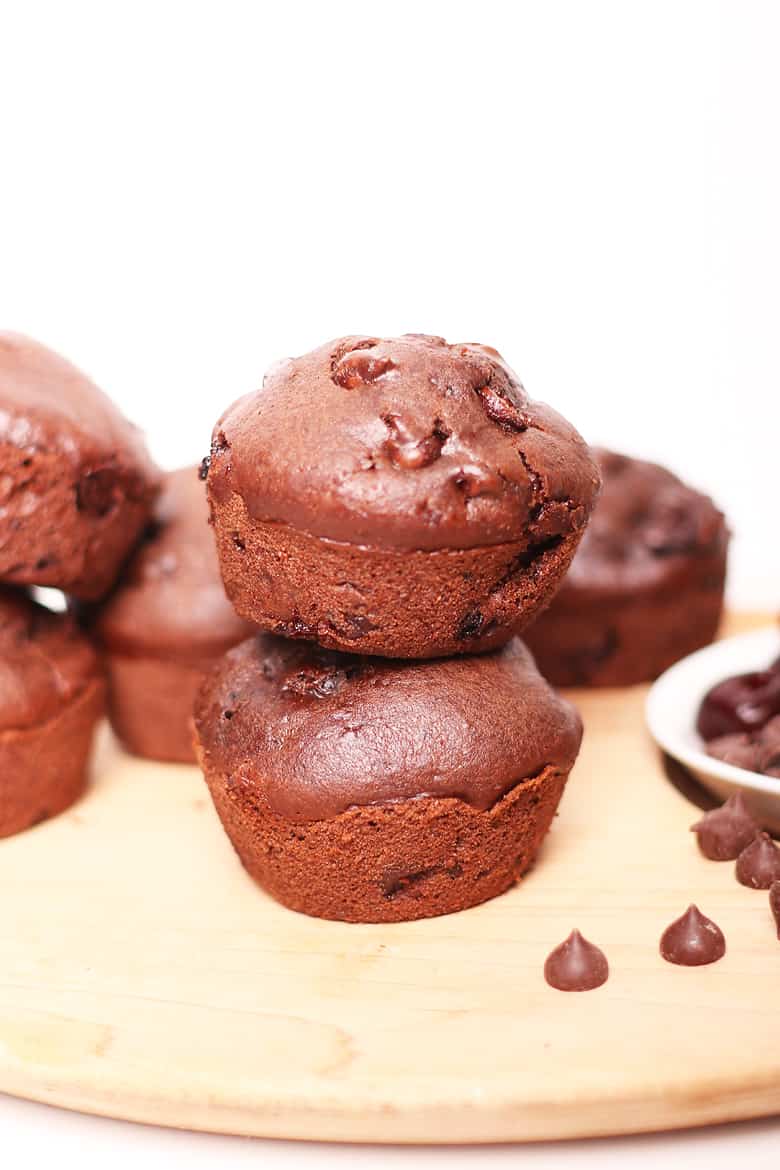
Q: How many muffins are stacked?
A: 2